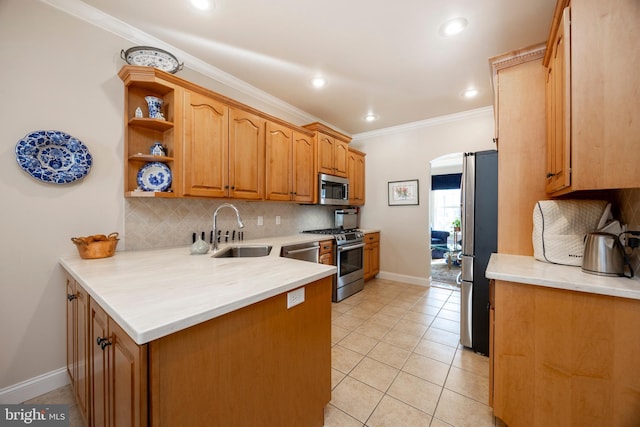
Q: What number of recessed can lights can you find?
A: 5